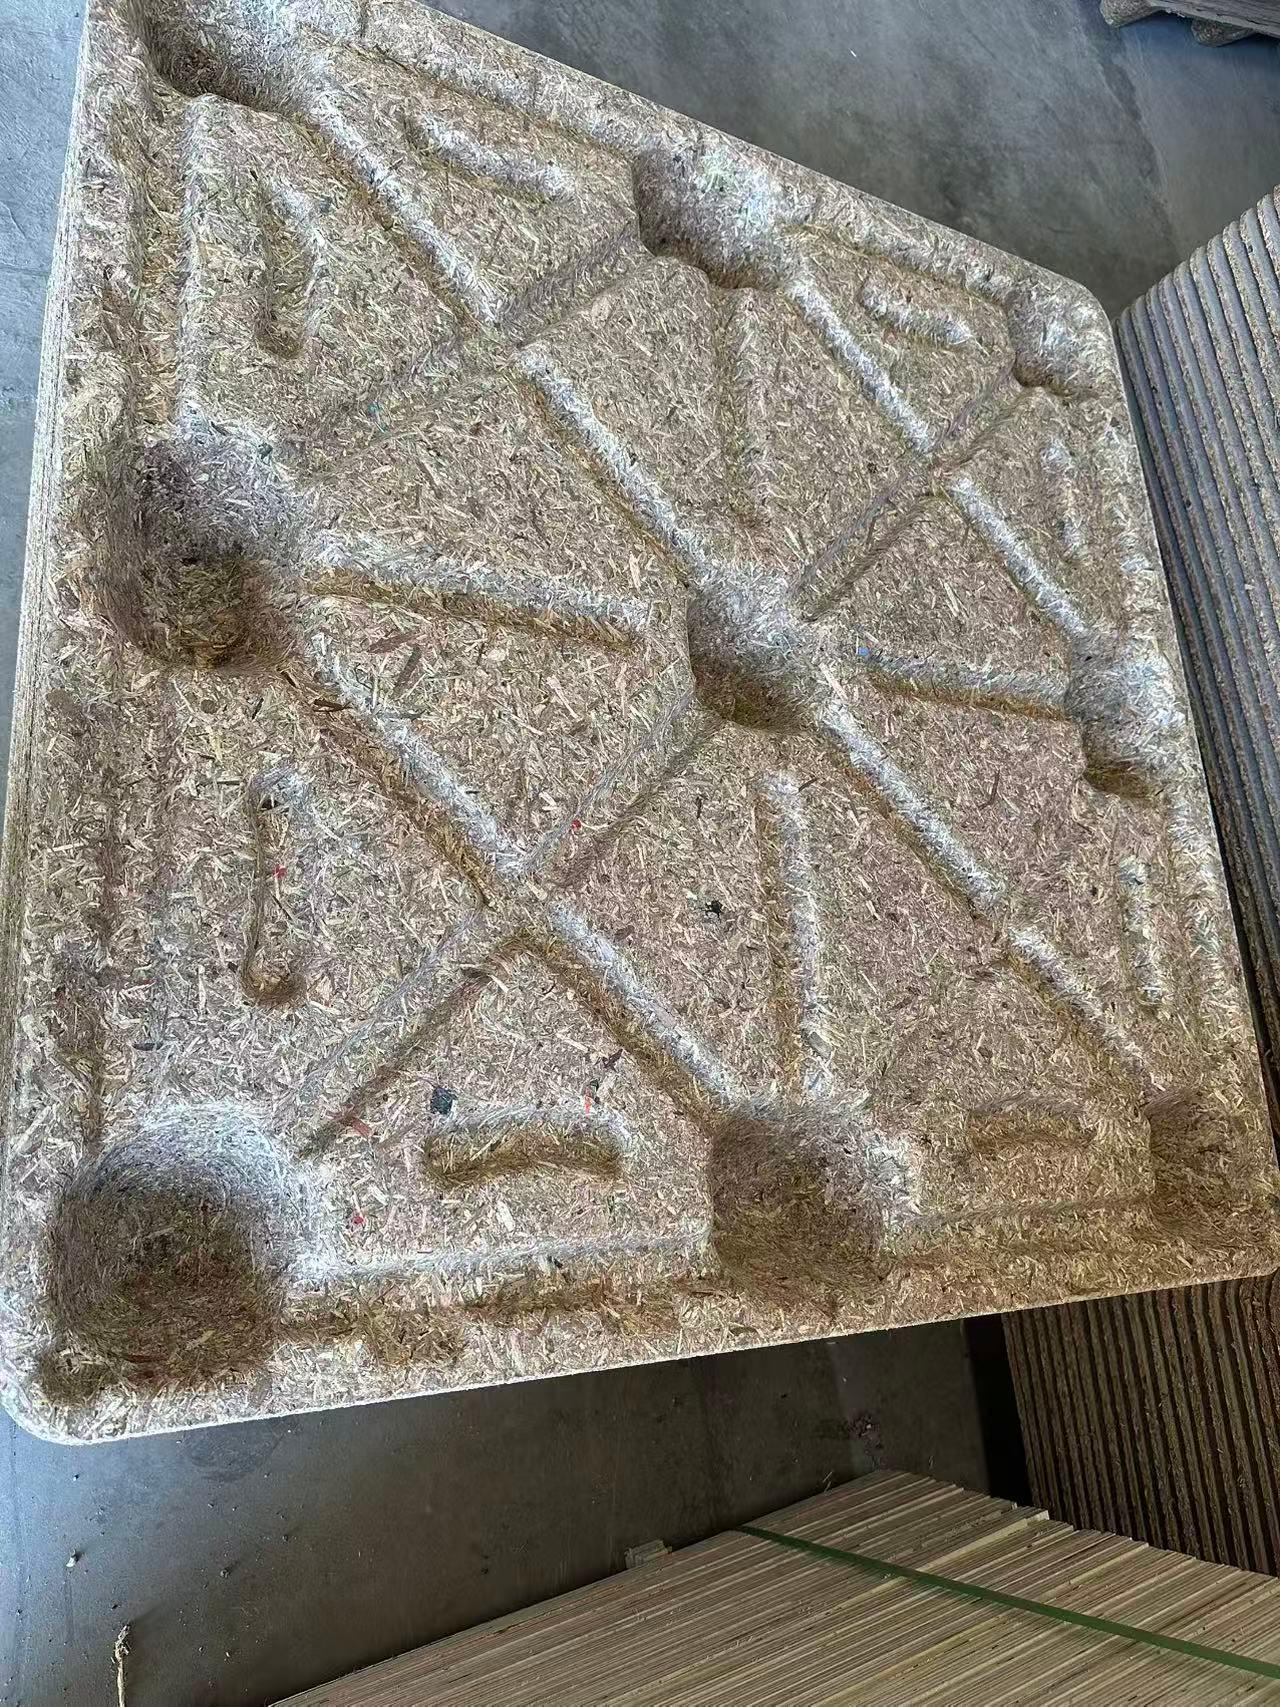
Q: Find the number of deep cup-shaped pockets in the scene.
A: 9